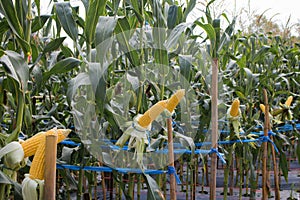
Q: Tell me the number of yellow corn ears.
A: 7